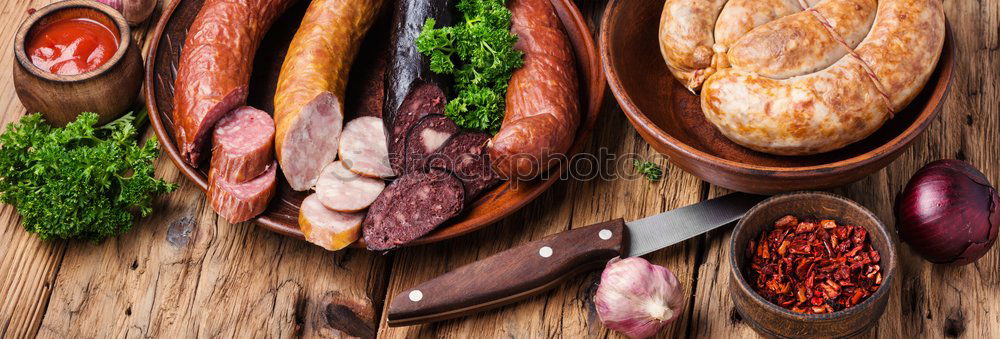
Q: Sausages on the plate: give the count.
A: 4